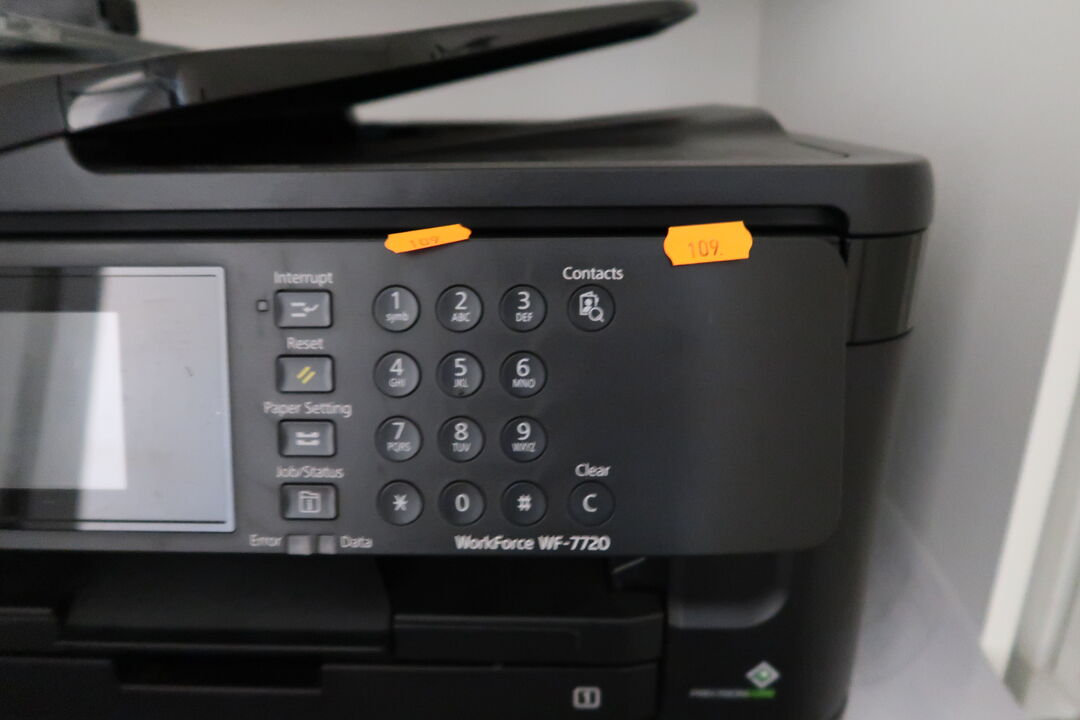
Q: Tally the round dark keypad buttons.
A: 14